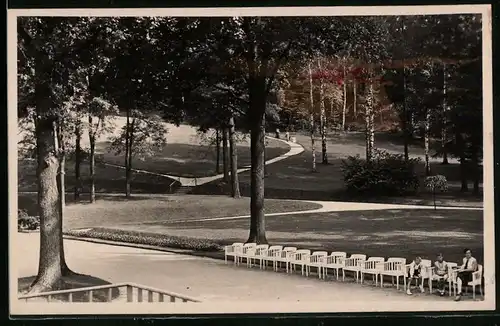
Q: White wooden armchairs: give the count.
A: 14